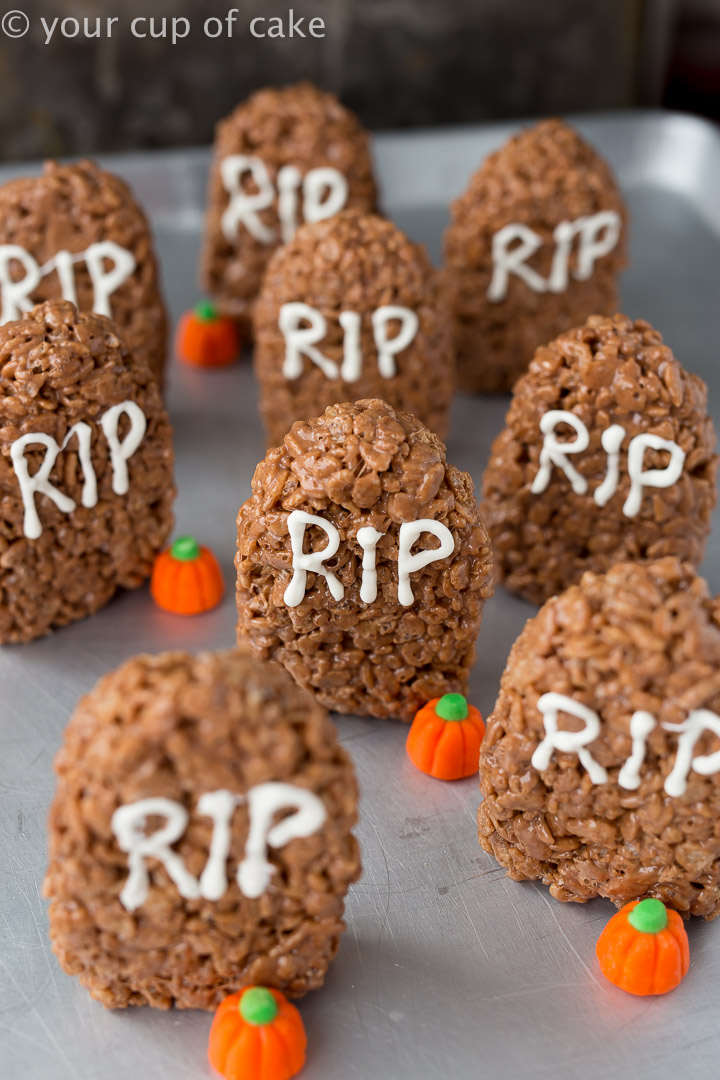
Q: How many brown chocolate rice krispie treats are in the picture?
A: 9